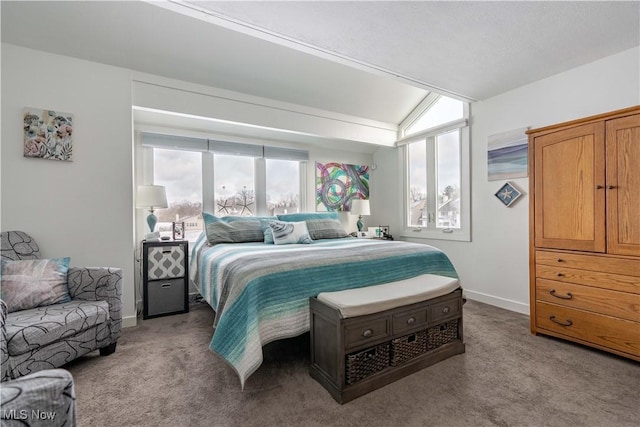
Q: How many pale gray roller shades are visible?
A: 3